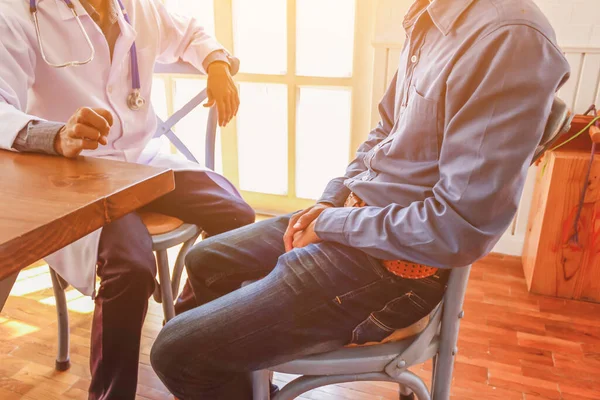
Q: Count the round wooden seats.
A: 2